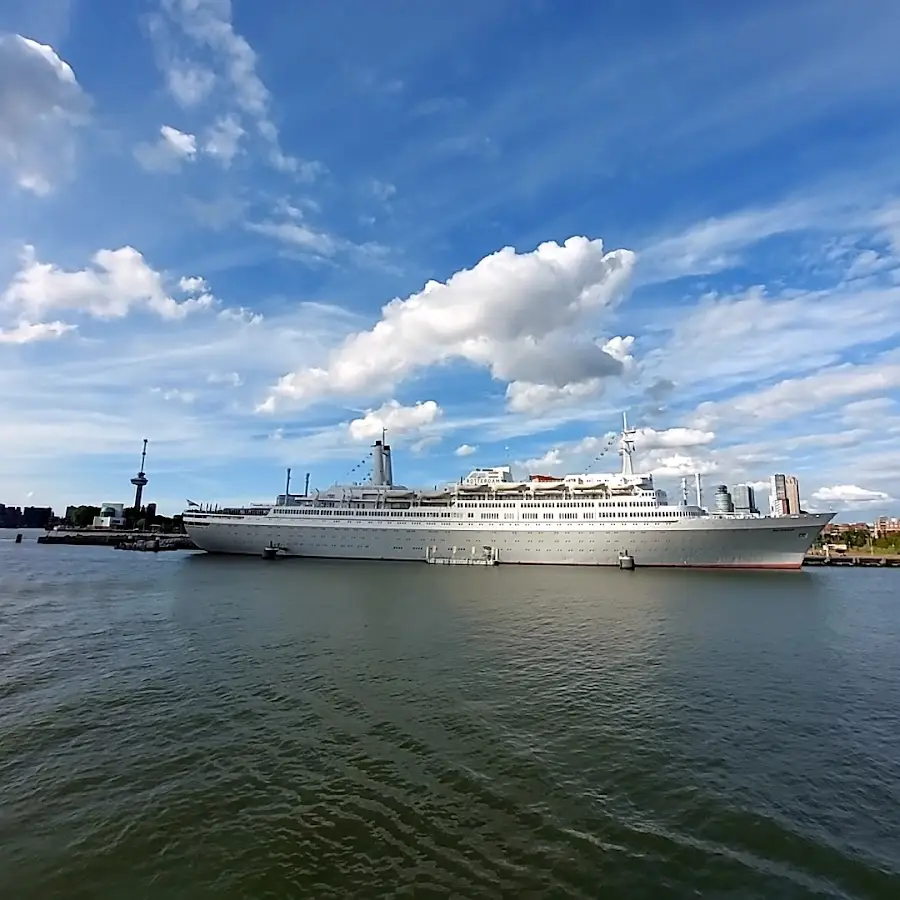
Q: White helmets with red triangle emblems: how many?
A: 0